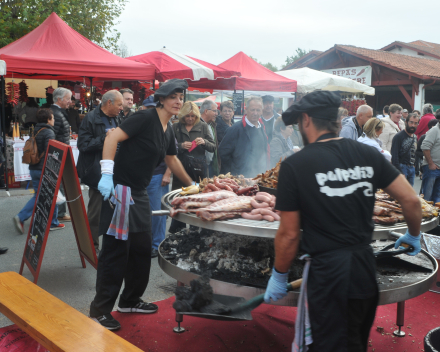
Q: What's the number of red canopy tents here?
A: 3